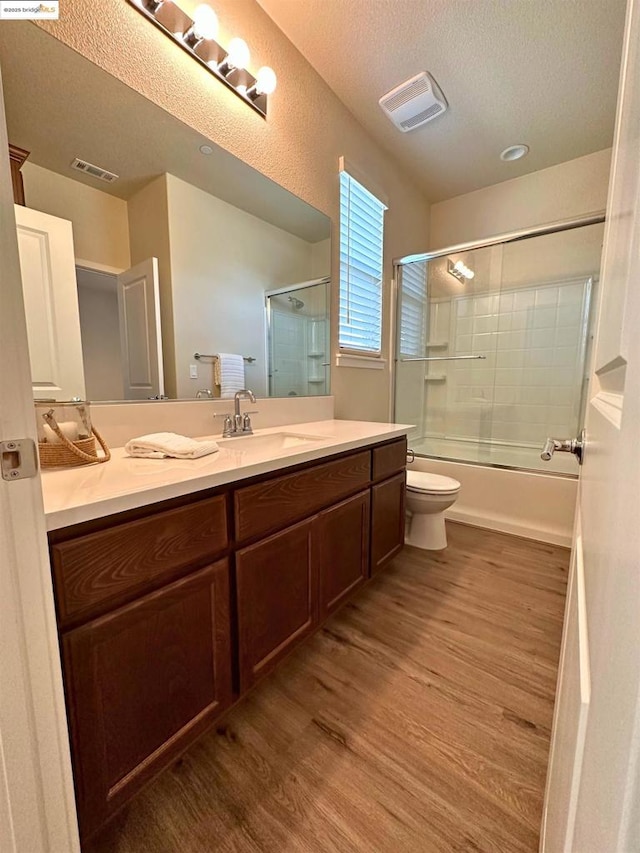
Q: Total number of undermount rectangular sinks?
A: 1